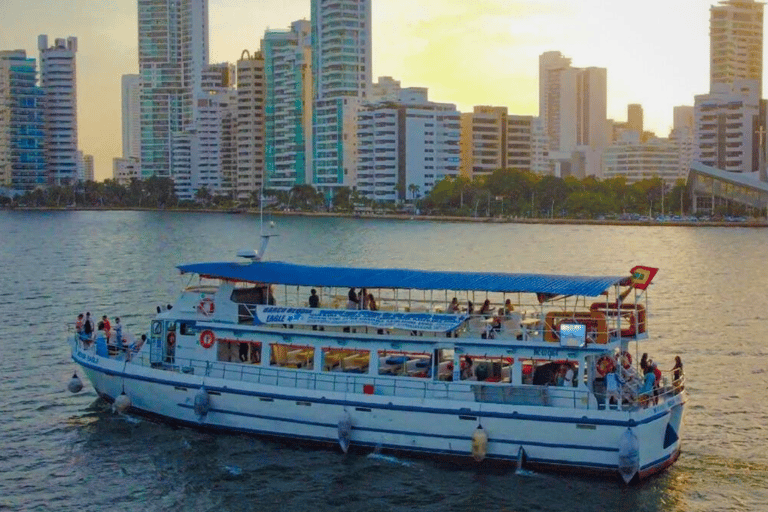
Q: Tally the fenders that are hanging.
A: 6